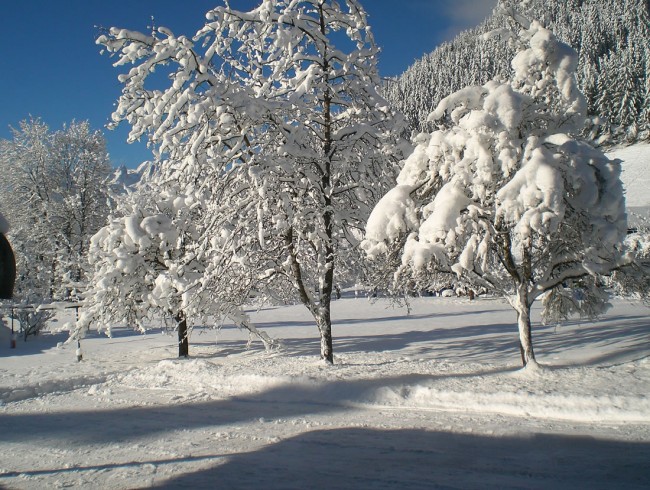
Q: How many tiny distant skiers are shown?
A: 0